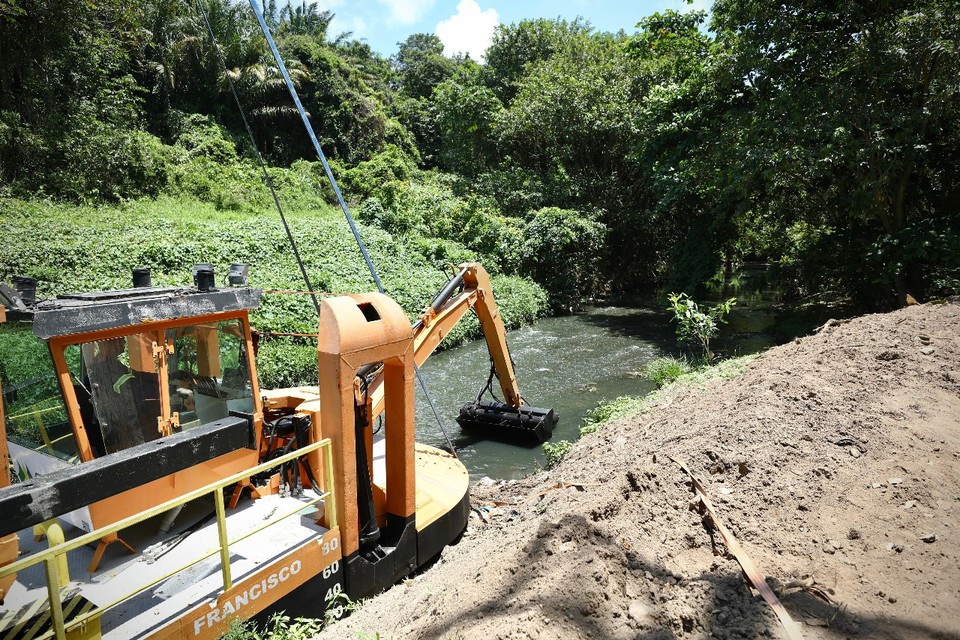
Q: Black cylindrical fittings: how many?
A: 3